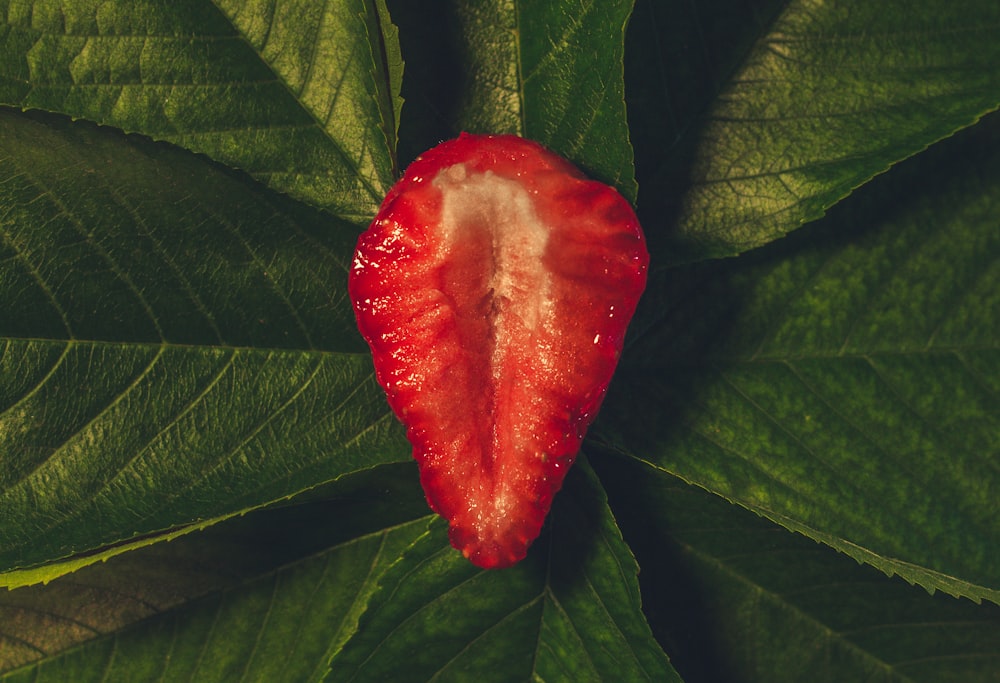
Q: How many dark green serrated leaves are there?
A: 8